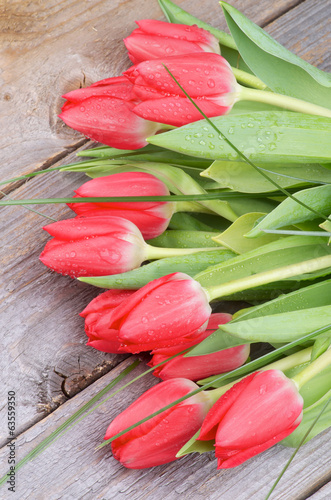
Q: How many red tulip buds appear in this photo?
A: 10